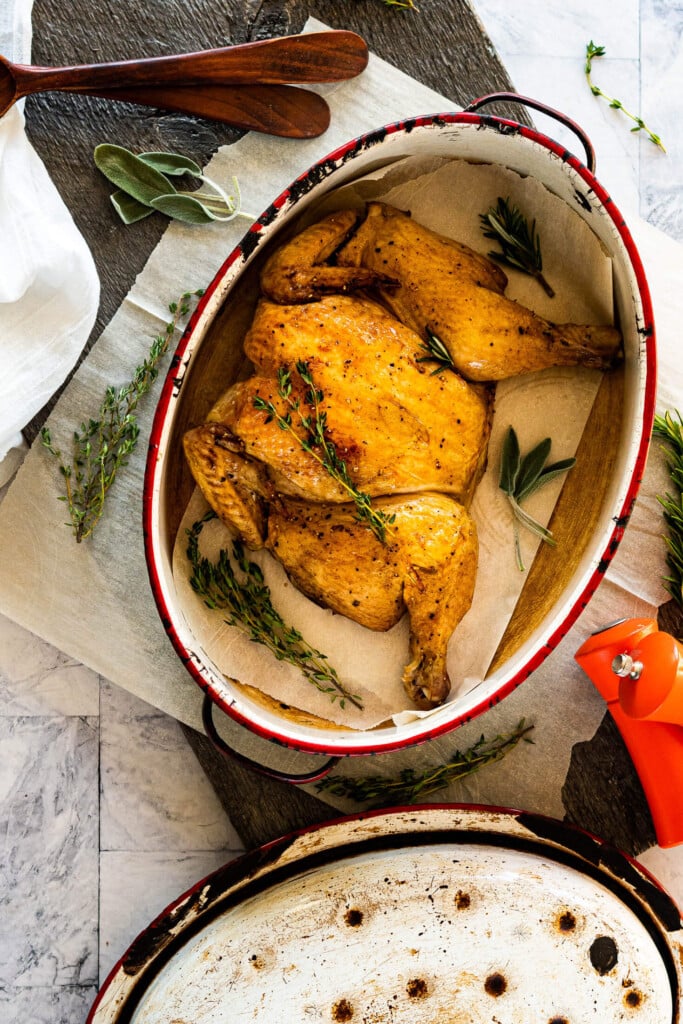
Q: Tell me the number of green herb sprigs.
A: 11